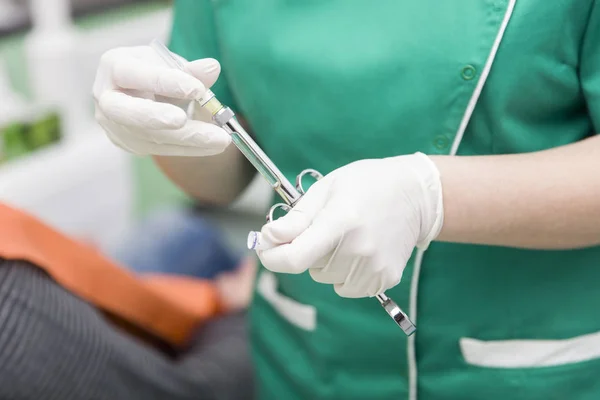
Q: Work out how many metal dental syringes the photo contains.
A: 1